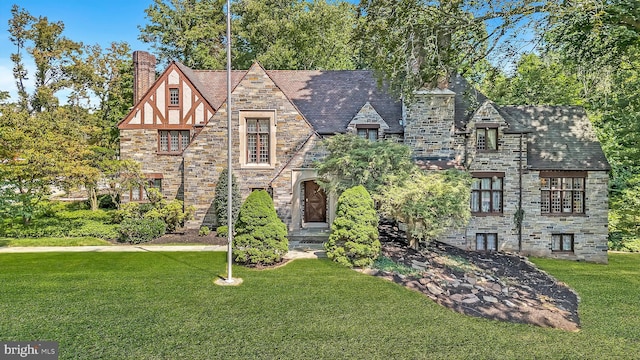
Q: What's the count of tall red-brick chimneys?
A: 1